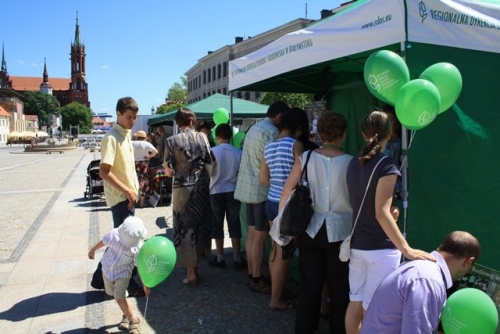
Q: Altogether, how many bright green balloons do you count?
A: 8